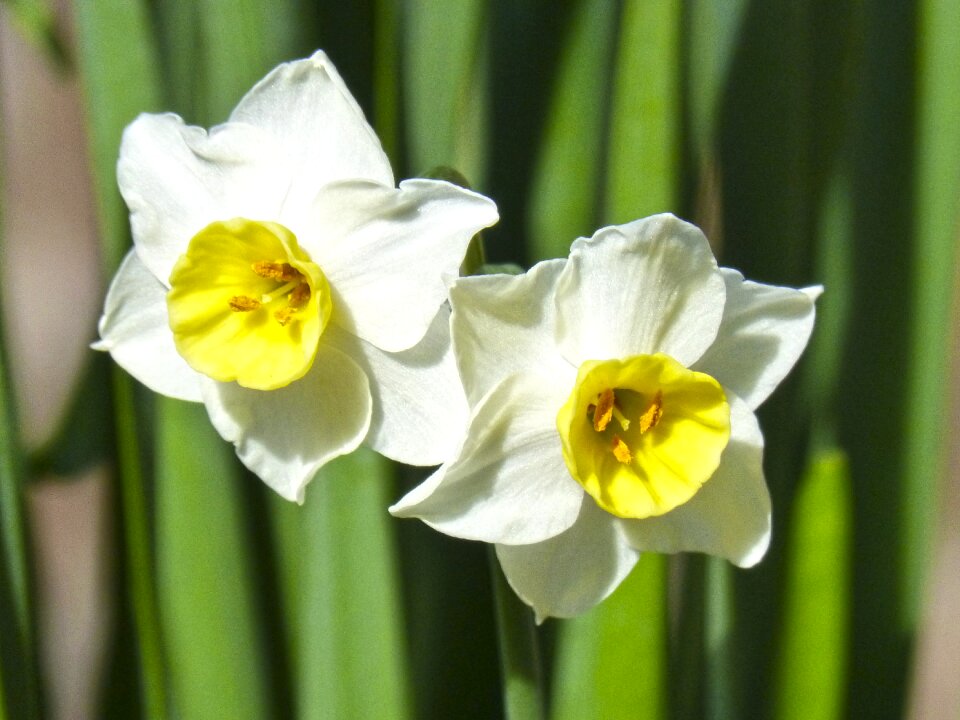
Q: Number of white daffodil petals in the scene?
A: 12